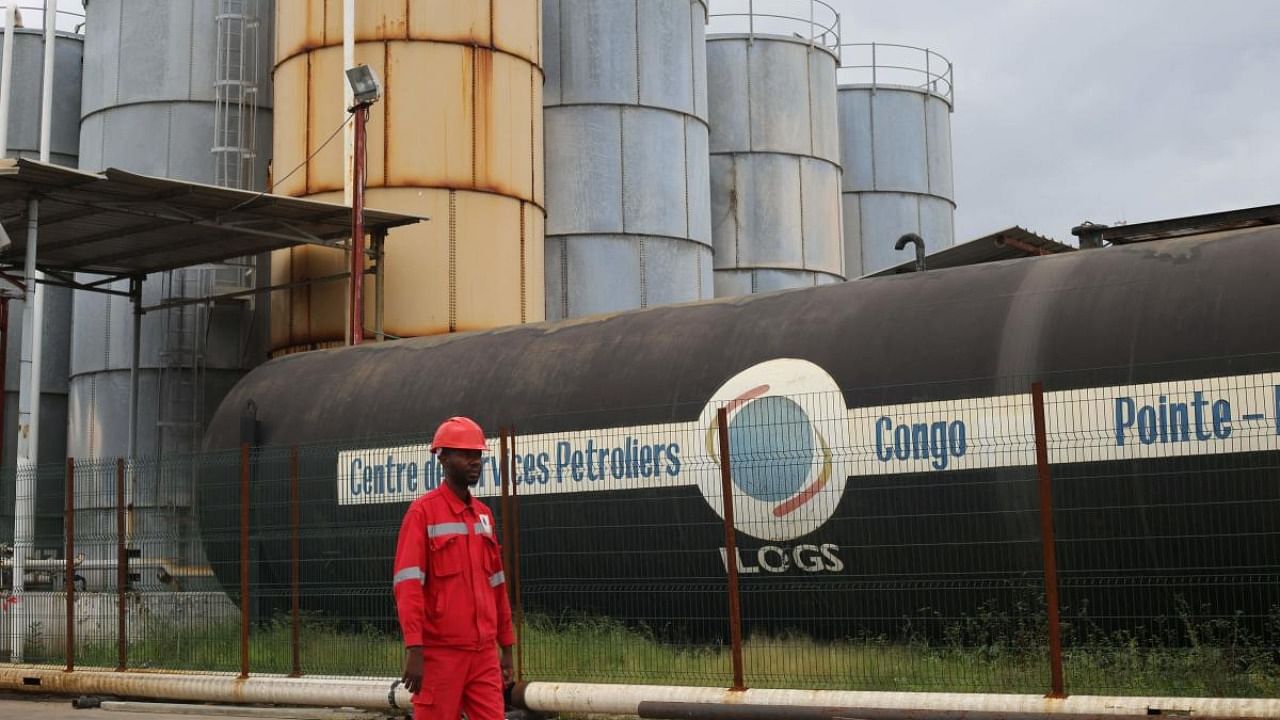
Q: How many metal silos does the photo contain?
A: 6